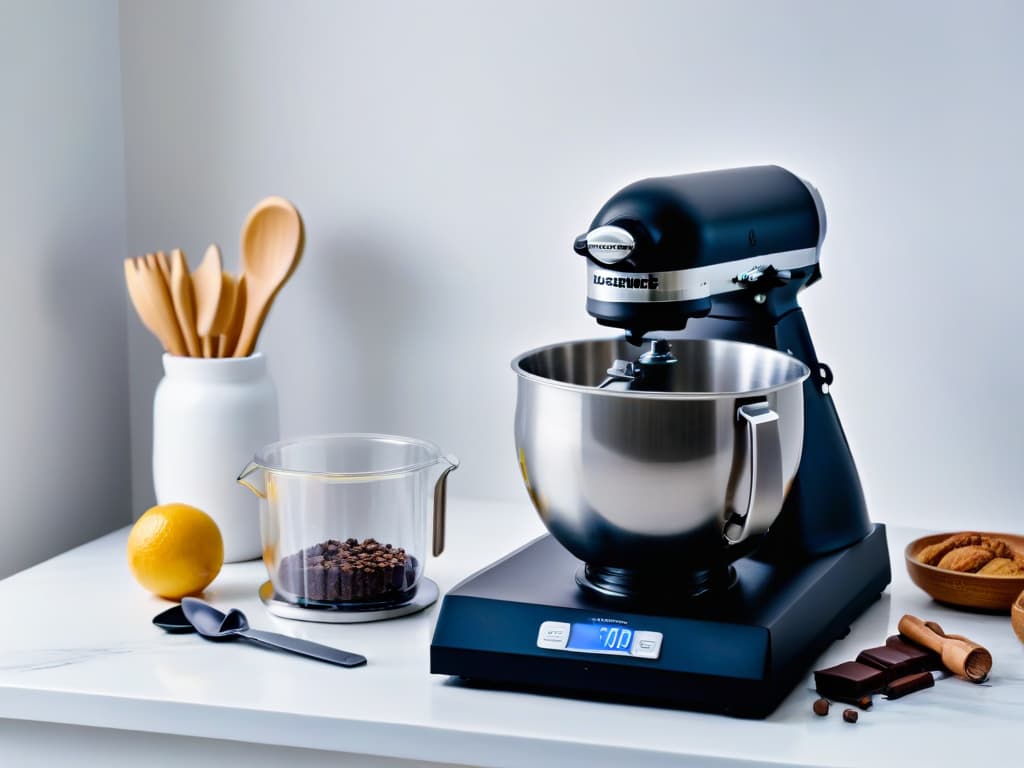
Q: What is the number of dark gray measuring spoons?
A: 2